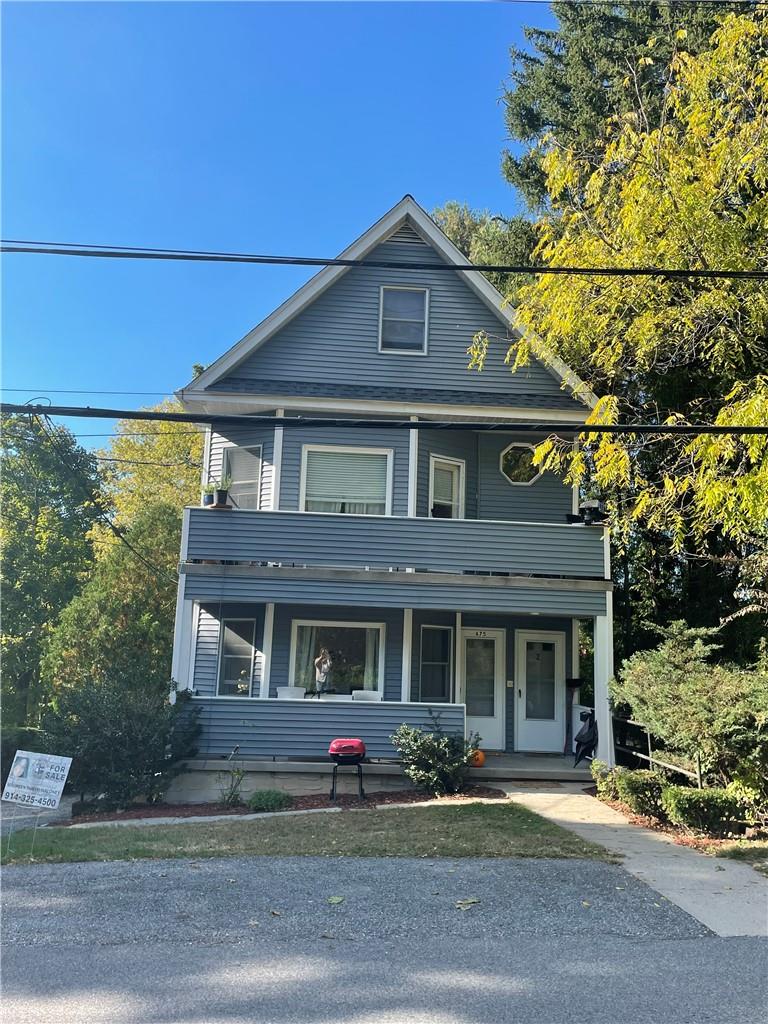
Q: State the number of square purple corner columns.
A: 0